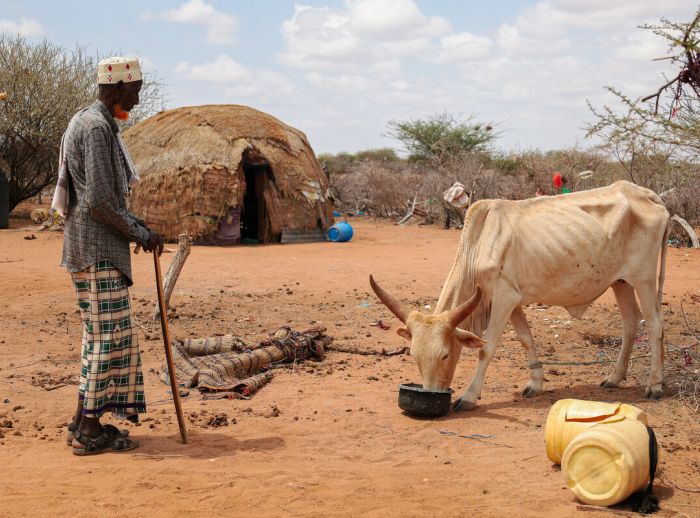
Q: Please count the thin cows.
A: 1